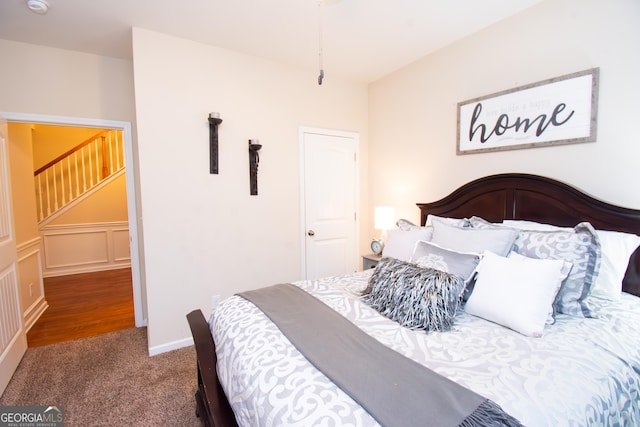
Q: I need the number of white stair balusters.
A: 12